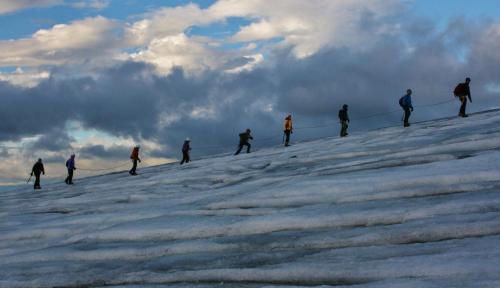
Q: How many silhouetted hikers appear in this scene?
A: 9